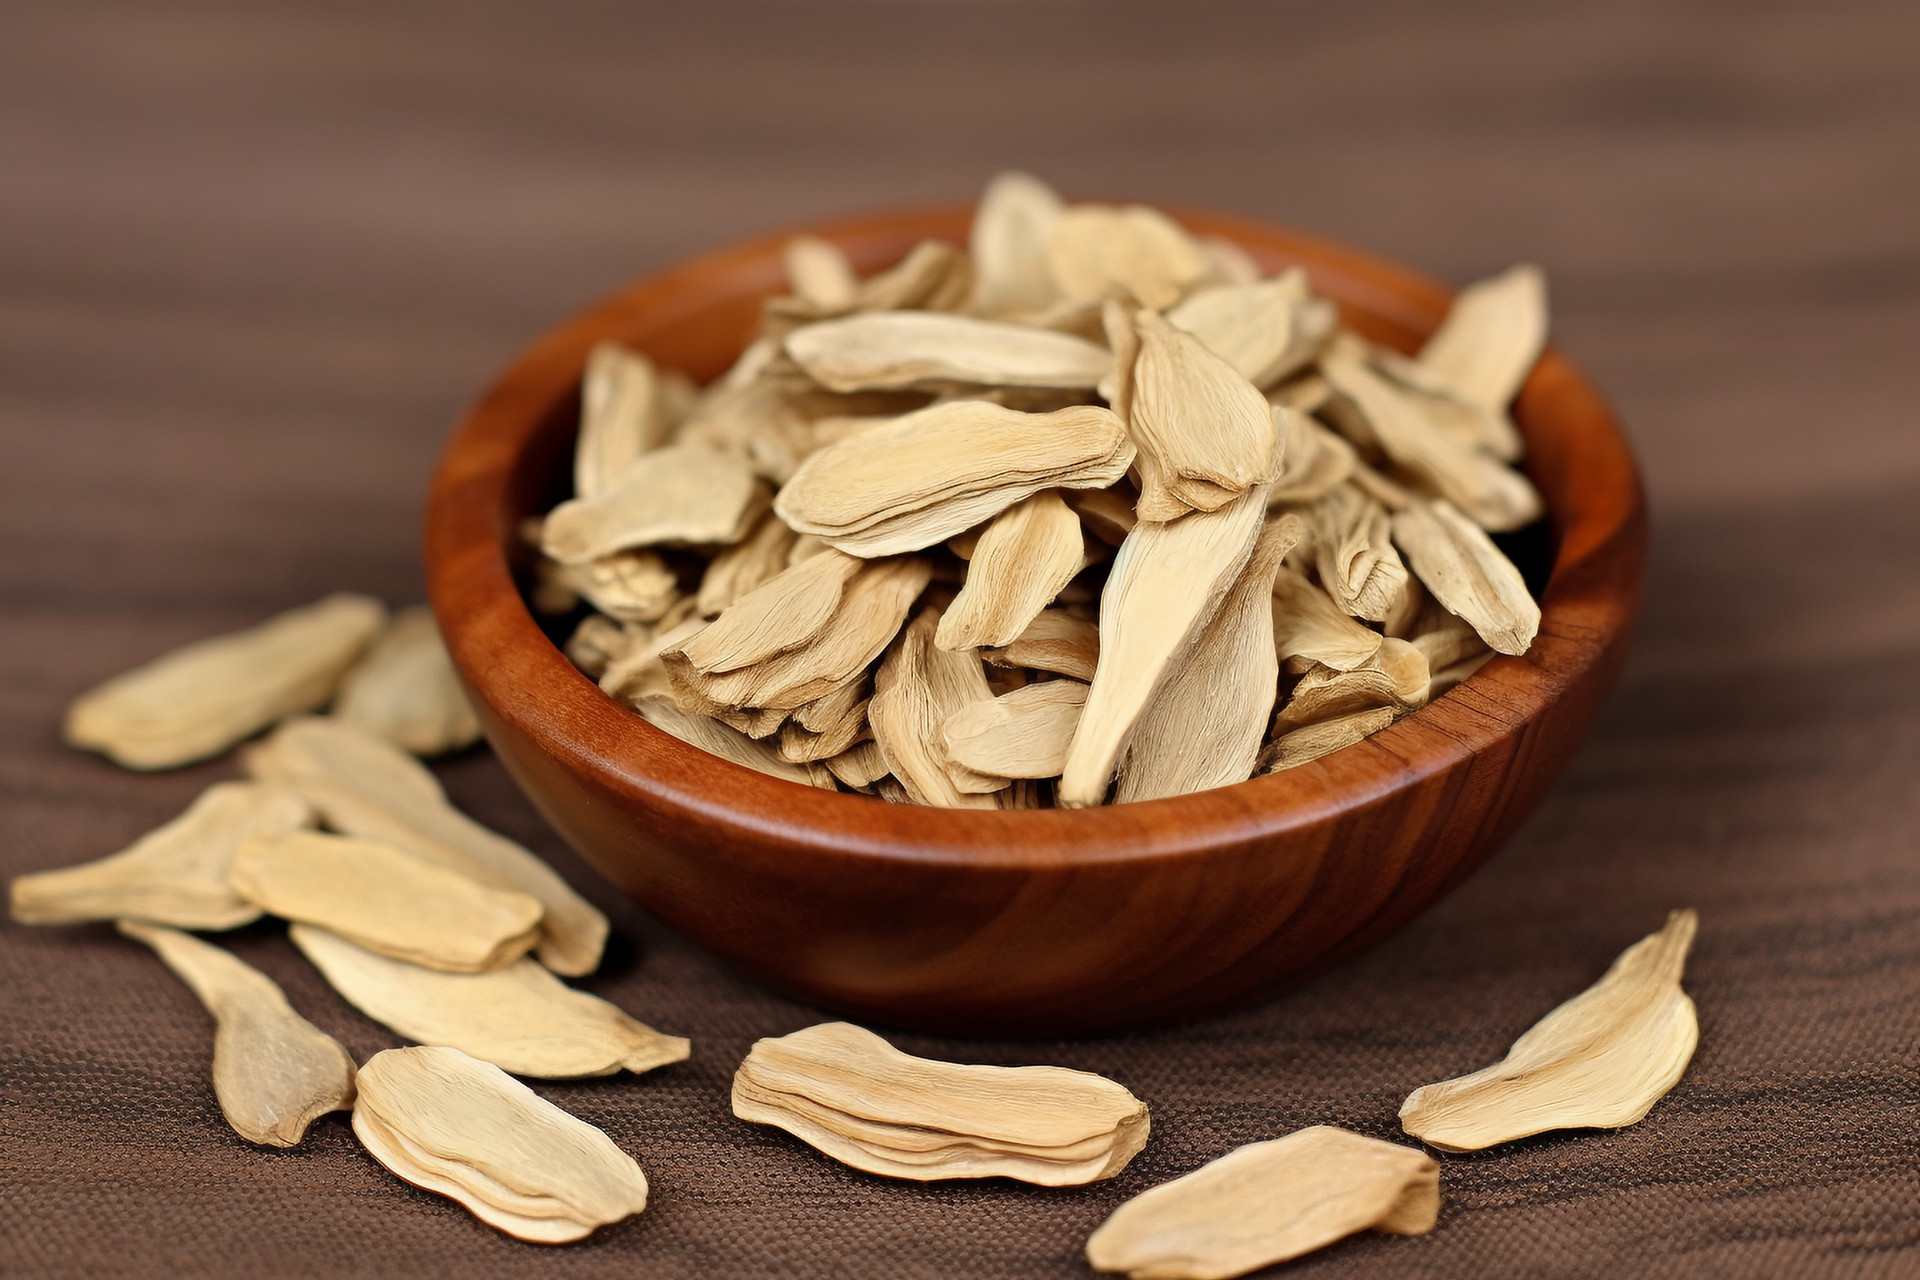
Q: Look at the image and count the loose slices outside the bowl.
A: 11